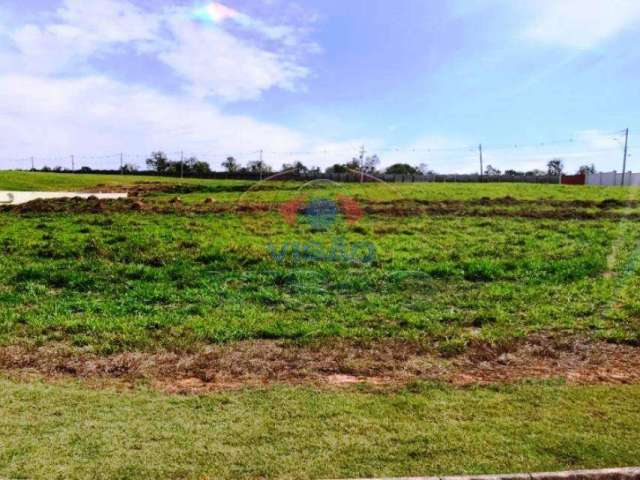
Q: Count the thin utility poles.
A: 8